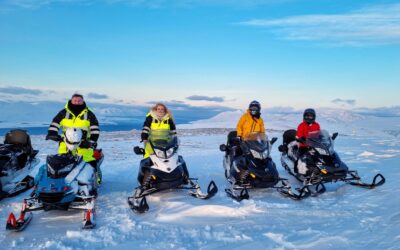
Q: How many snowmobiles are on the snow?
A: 5